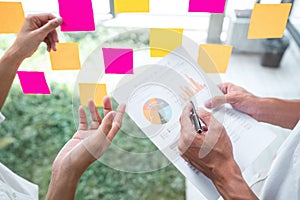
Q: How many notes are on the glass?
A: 11